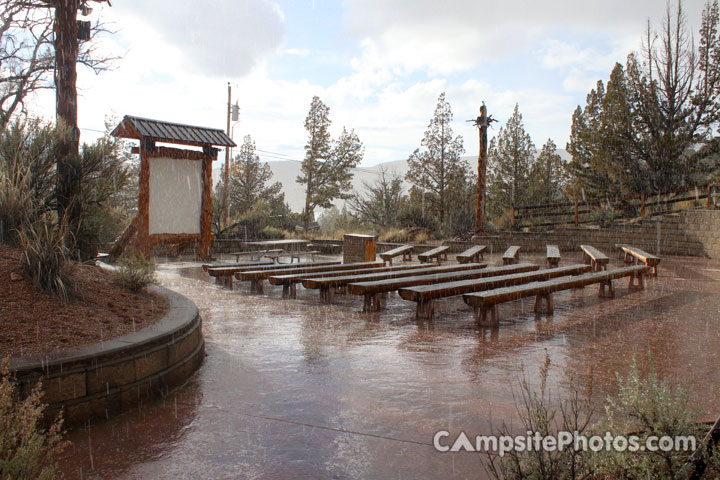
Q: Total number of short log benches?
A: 7